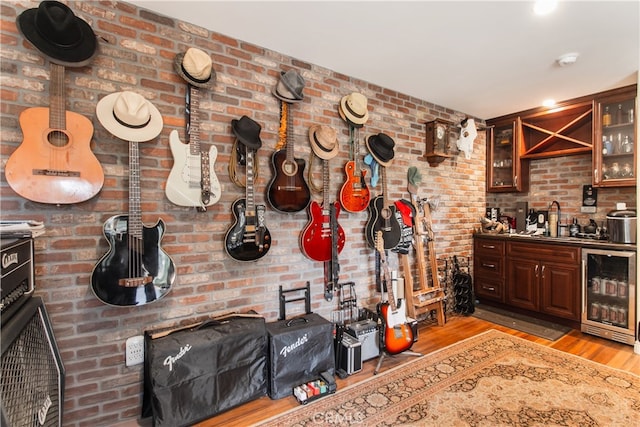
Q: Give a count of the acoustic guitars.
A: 4